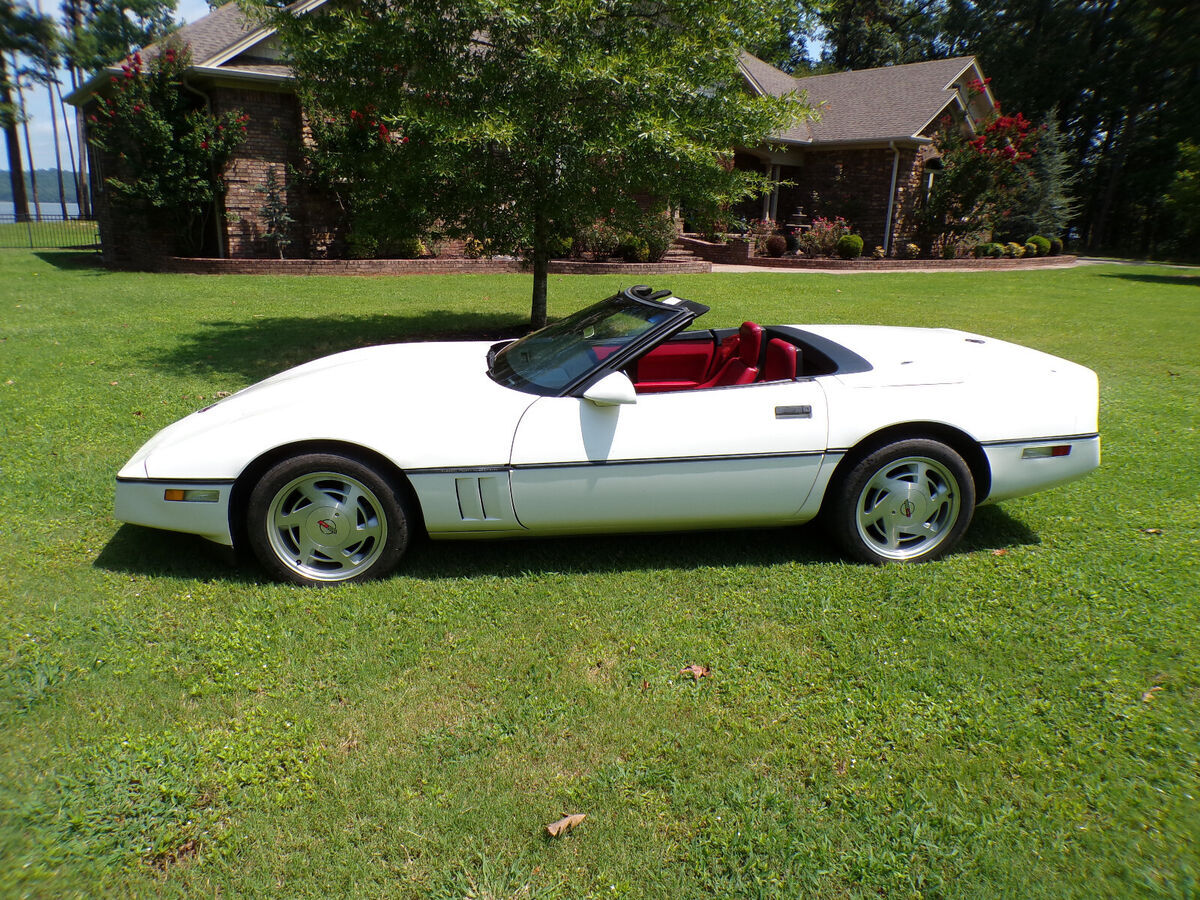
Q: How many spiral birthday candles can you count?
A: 0